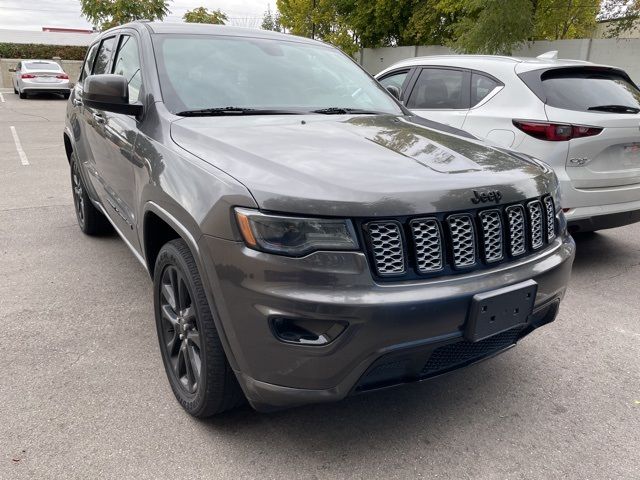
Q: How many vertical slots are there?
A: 7